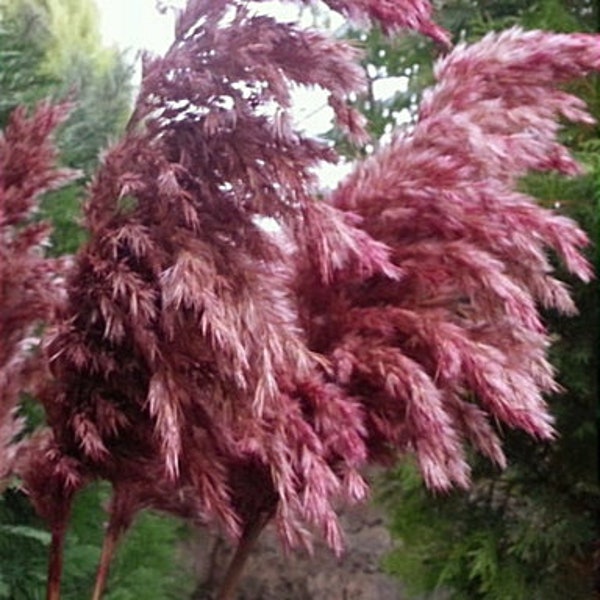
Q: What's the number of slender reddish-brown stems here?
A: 3